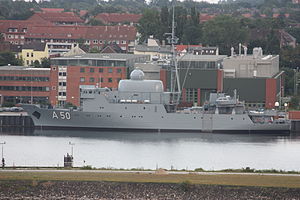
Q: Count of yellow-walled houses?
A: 1